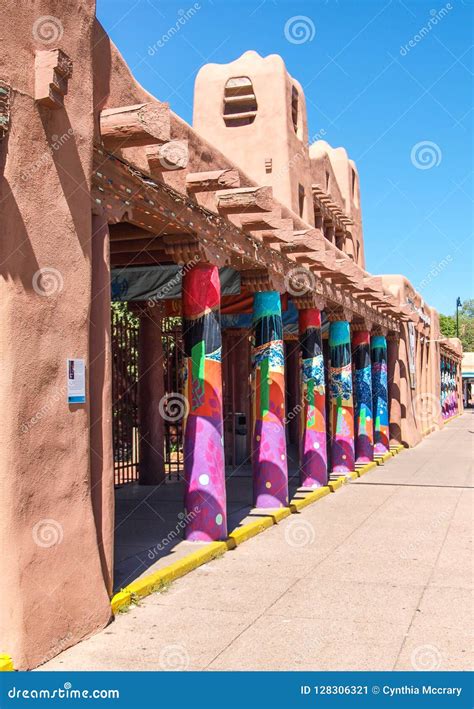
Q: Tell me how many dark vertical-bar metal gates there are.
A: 2